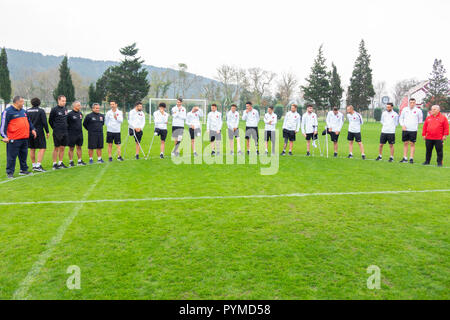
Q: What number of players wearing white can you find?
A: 15